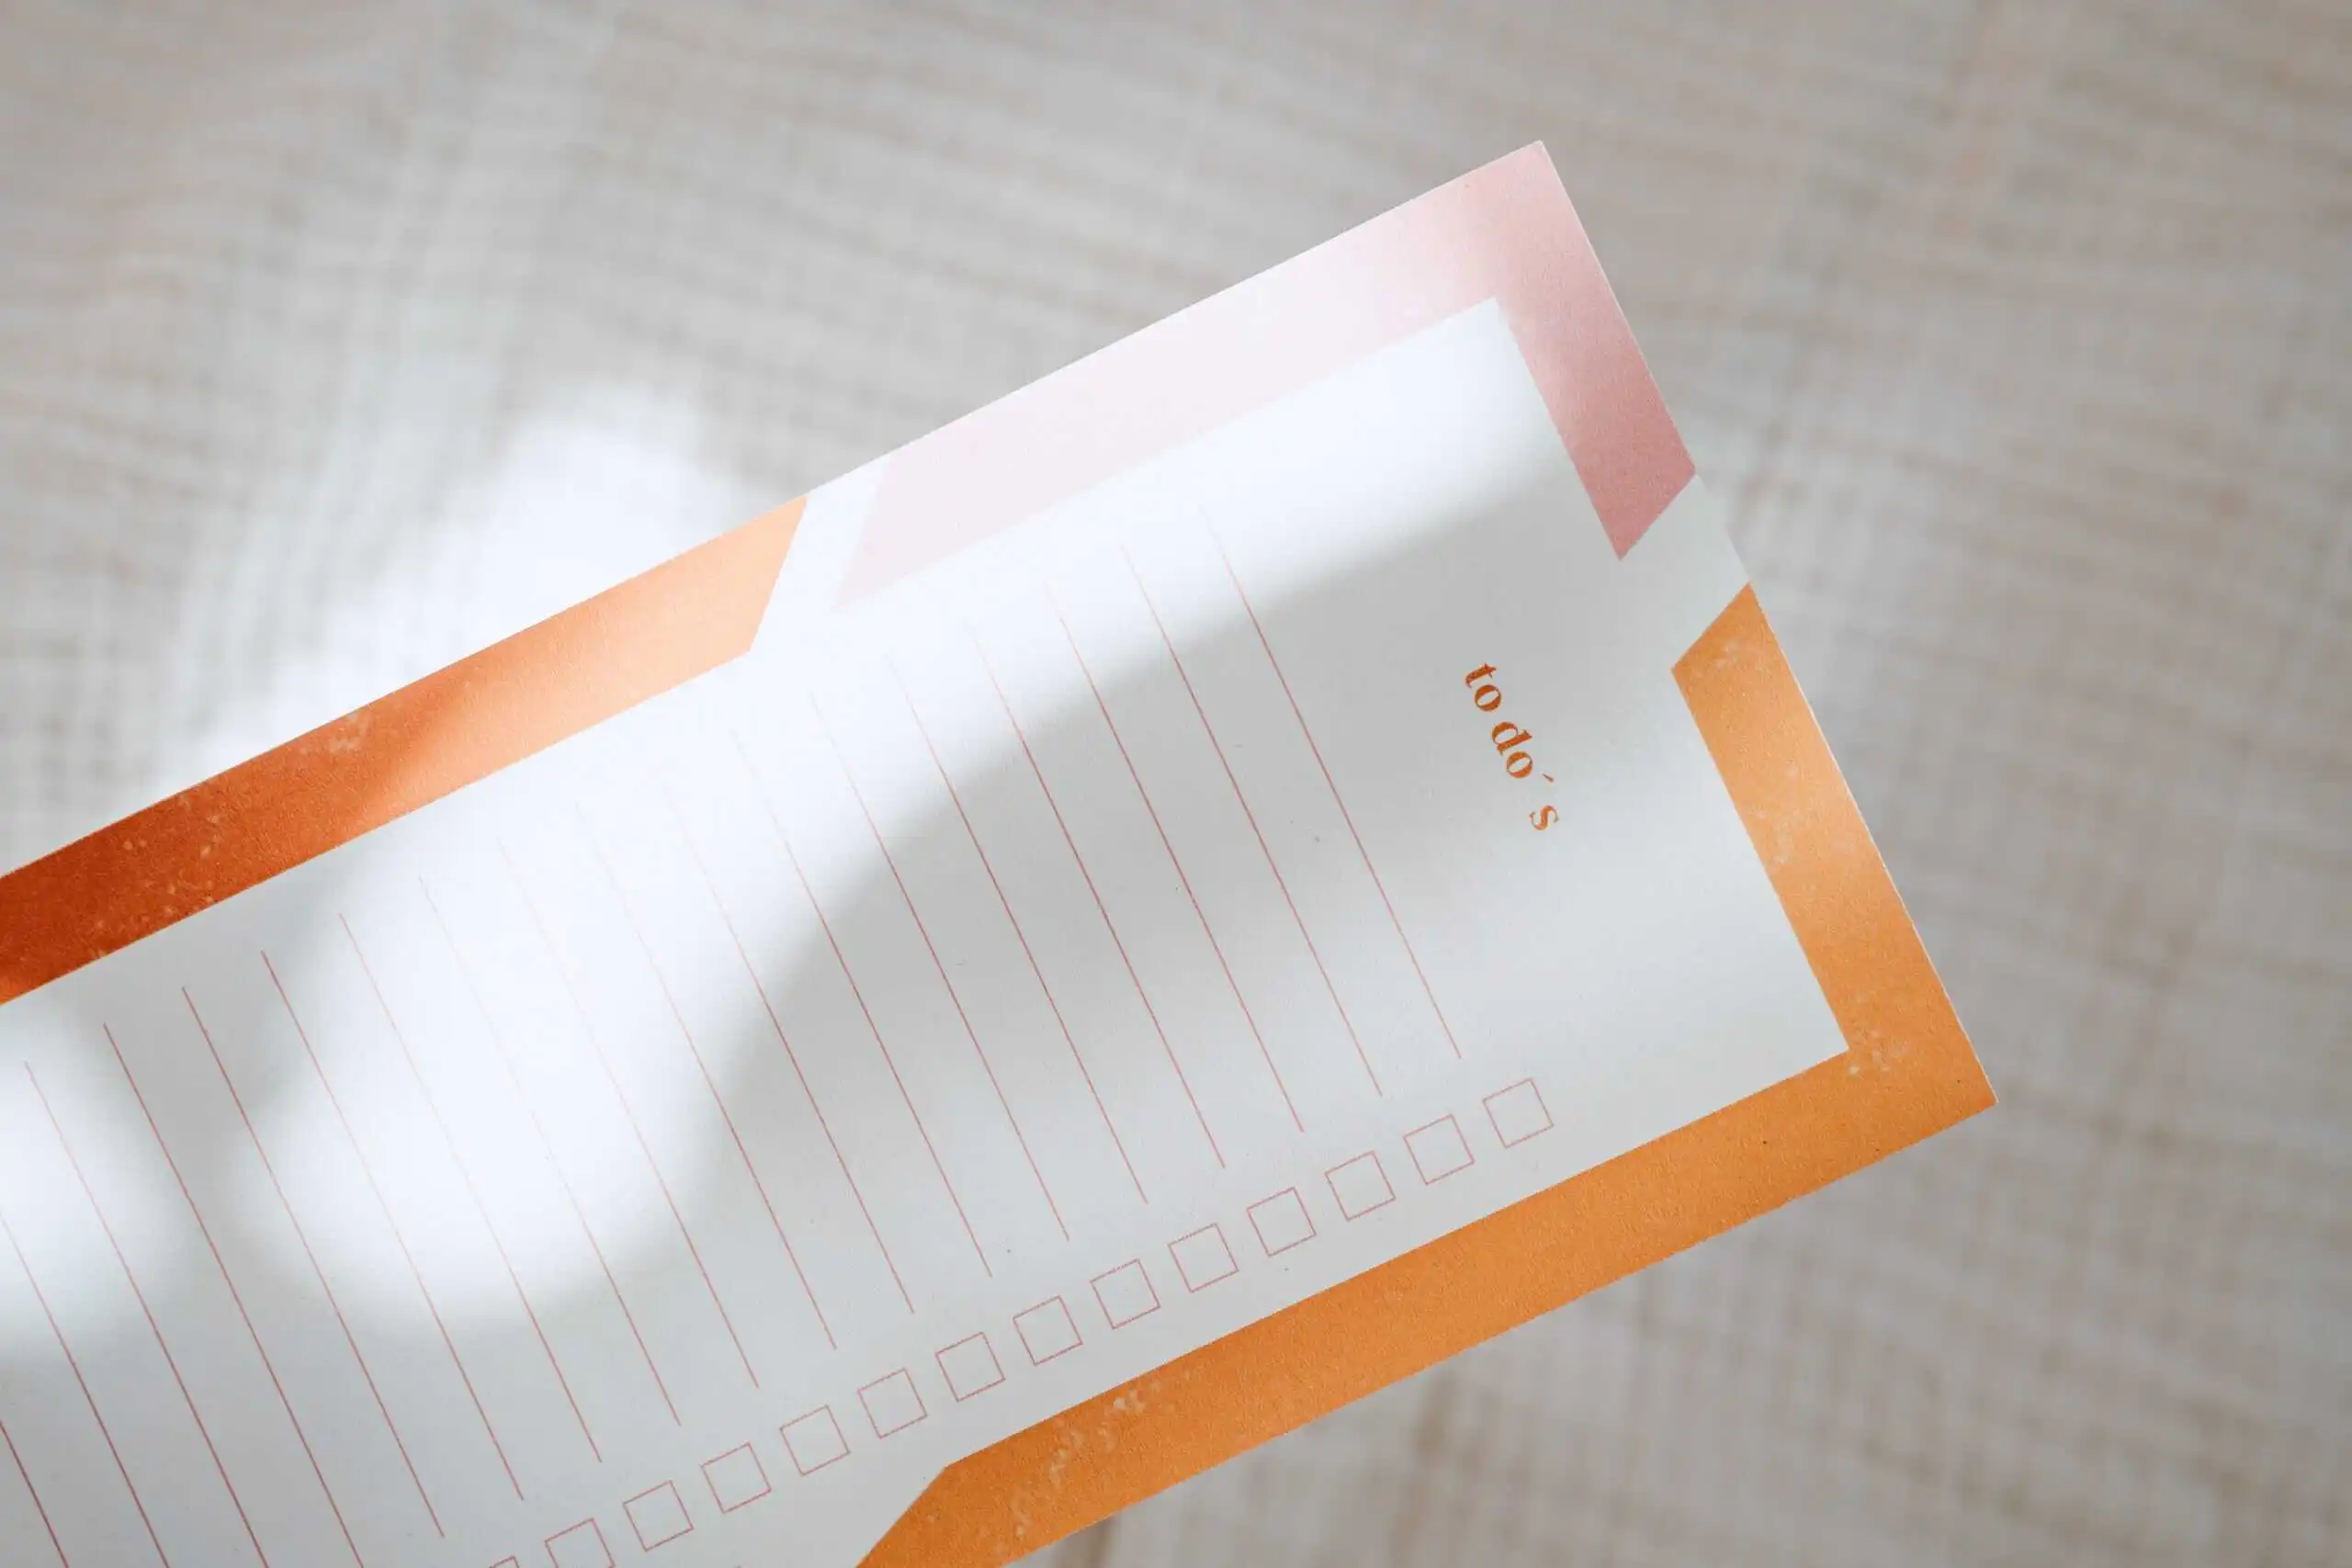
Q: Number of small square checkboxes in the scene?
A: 14